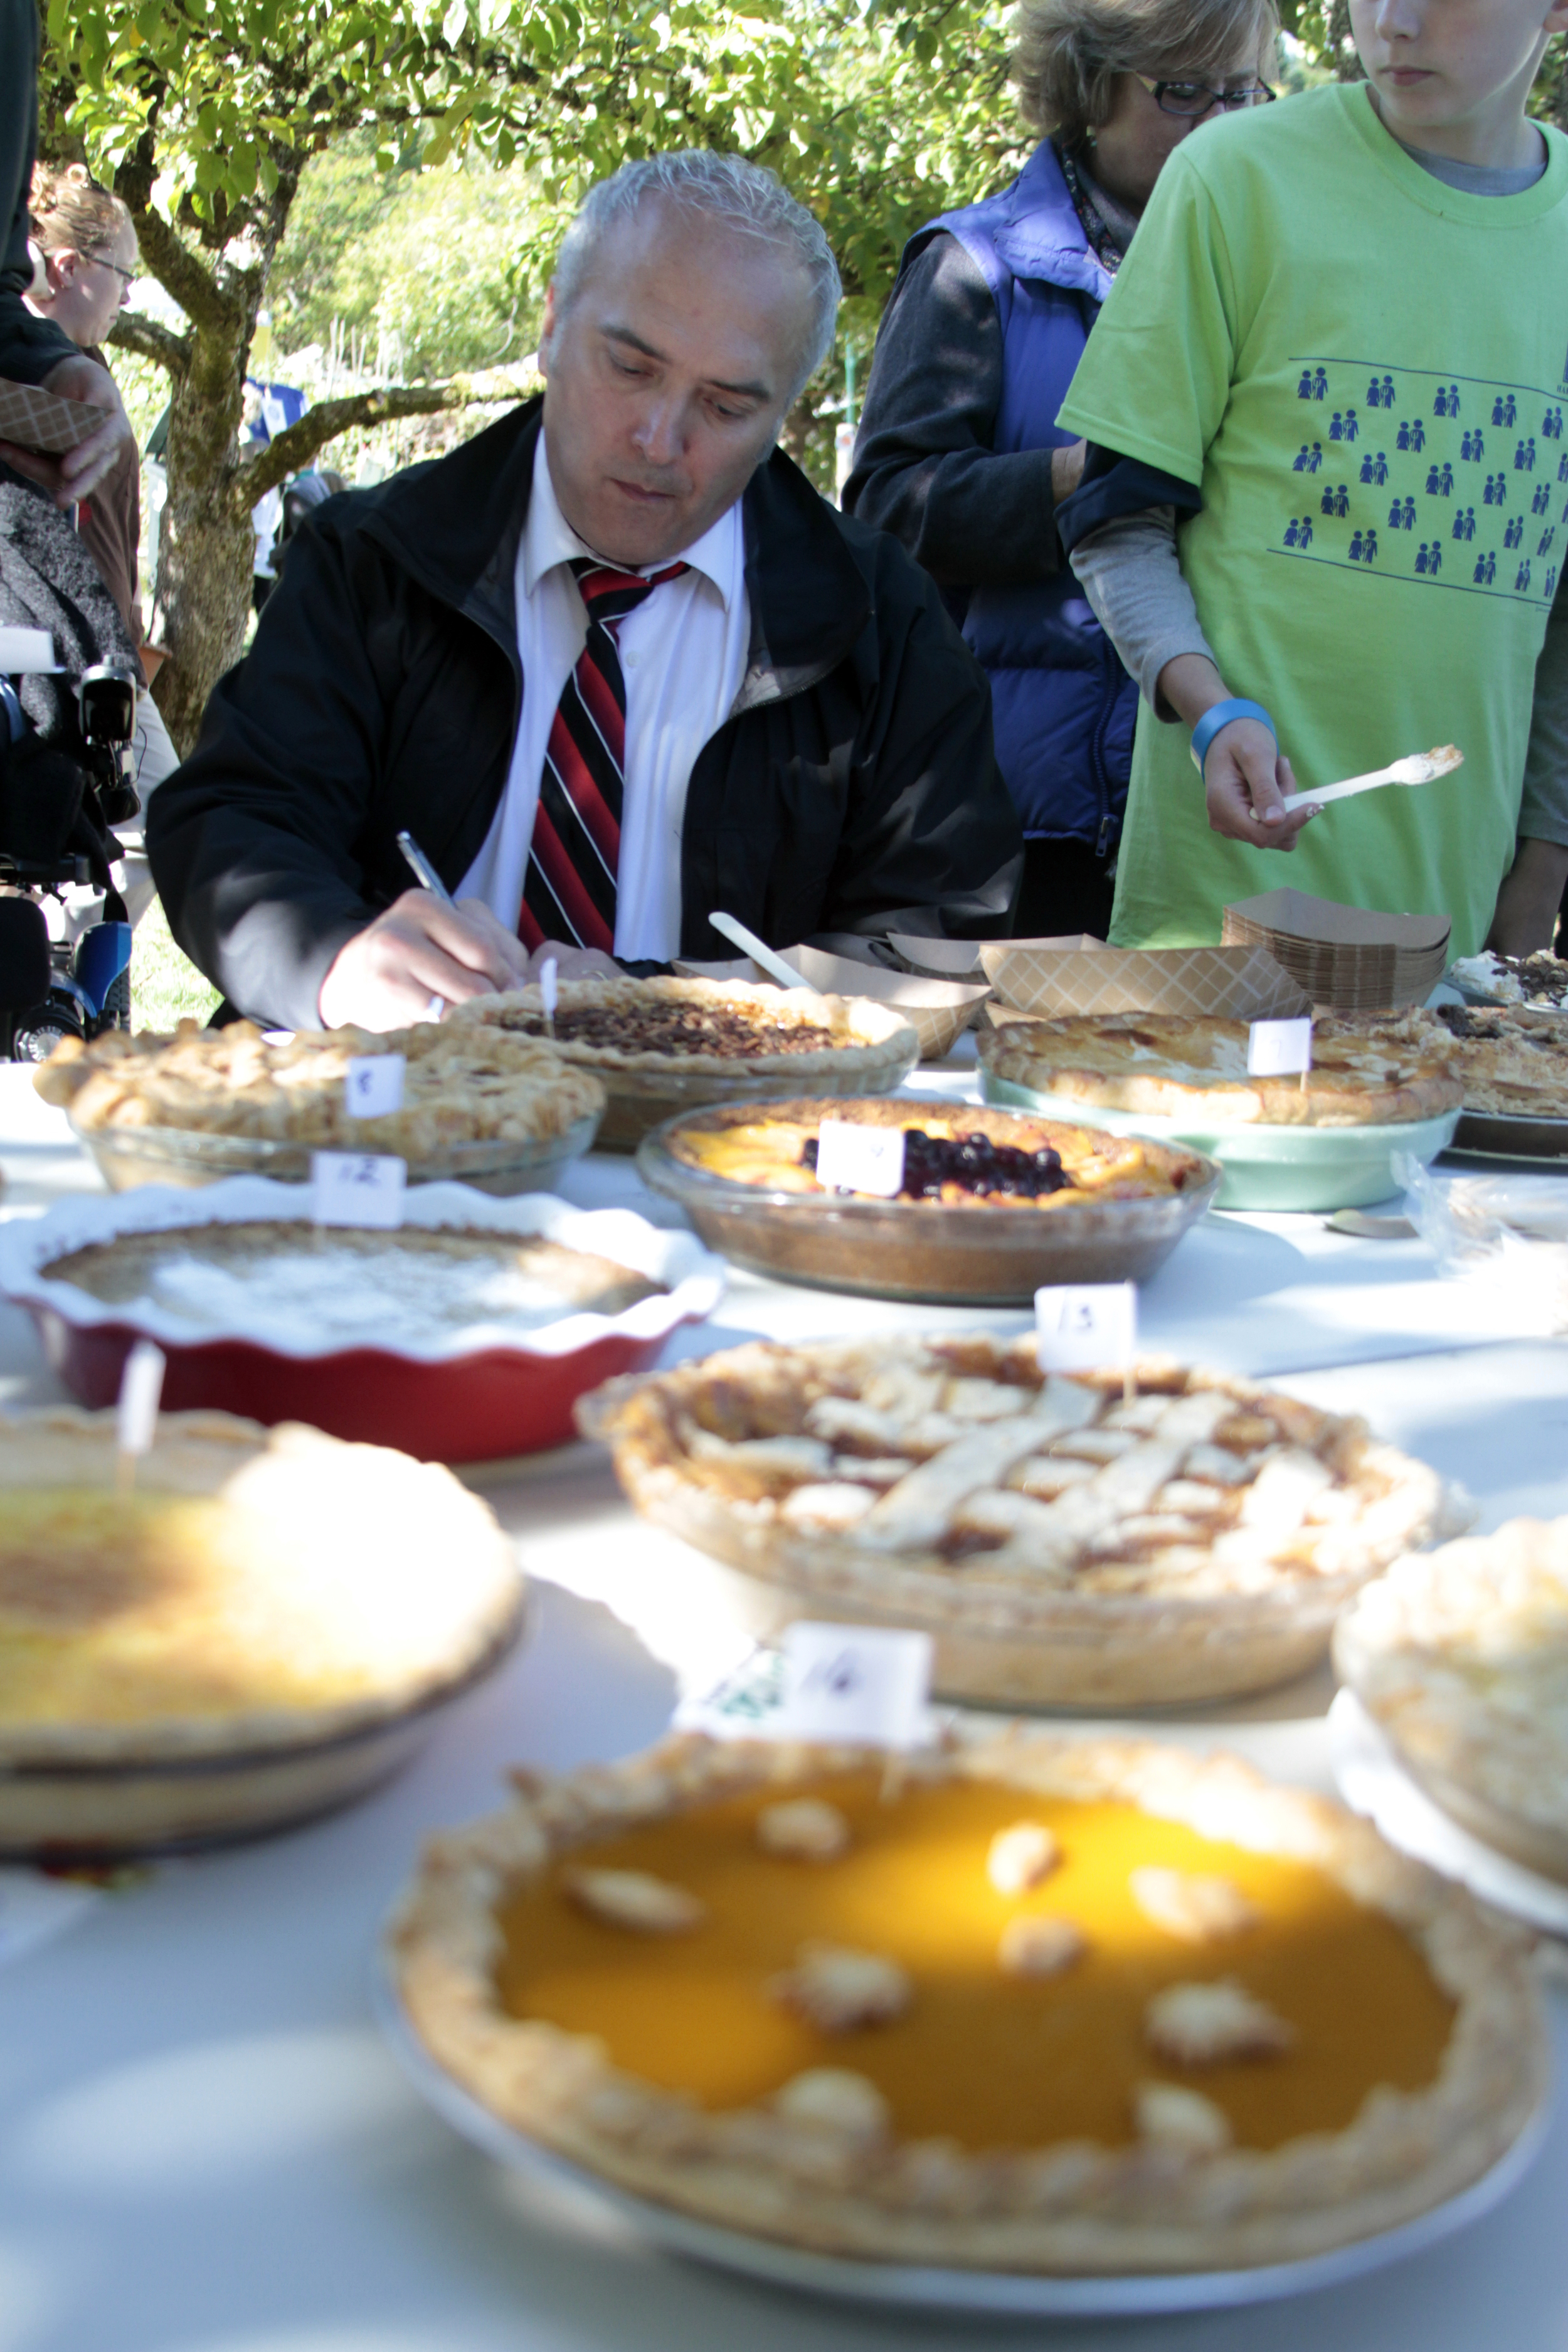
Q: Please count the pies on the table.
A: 11